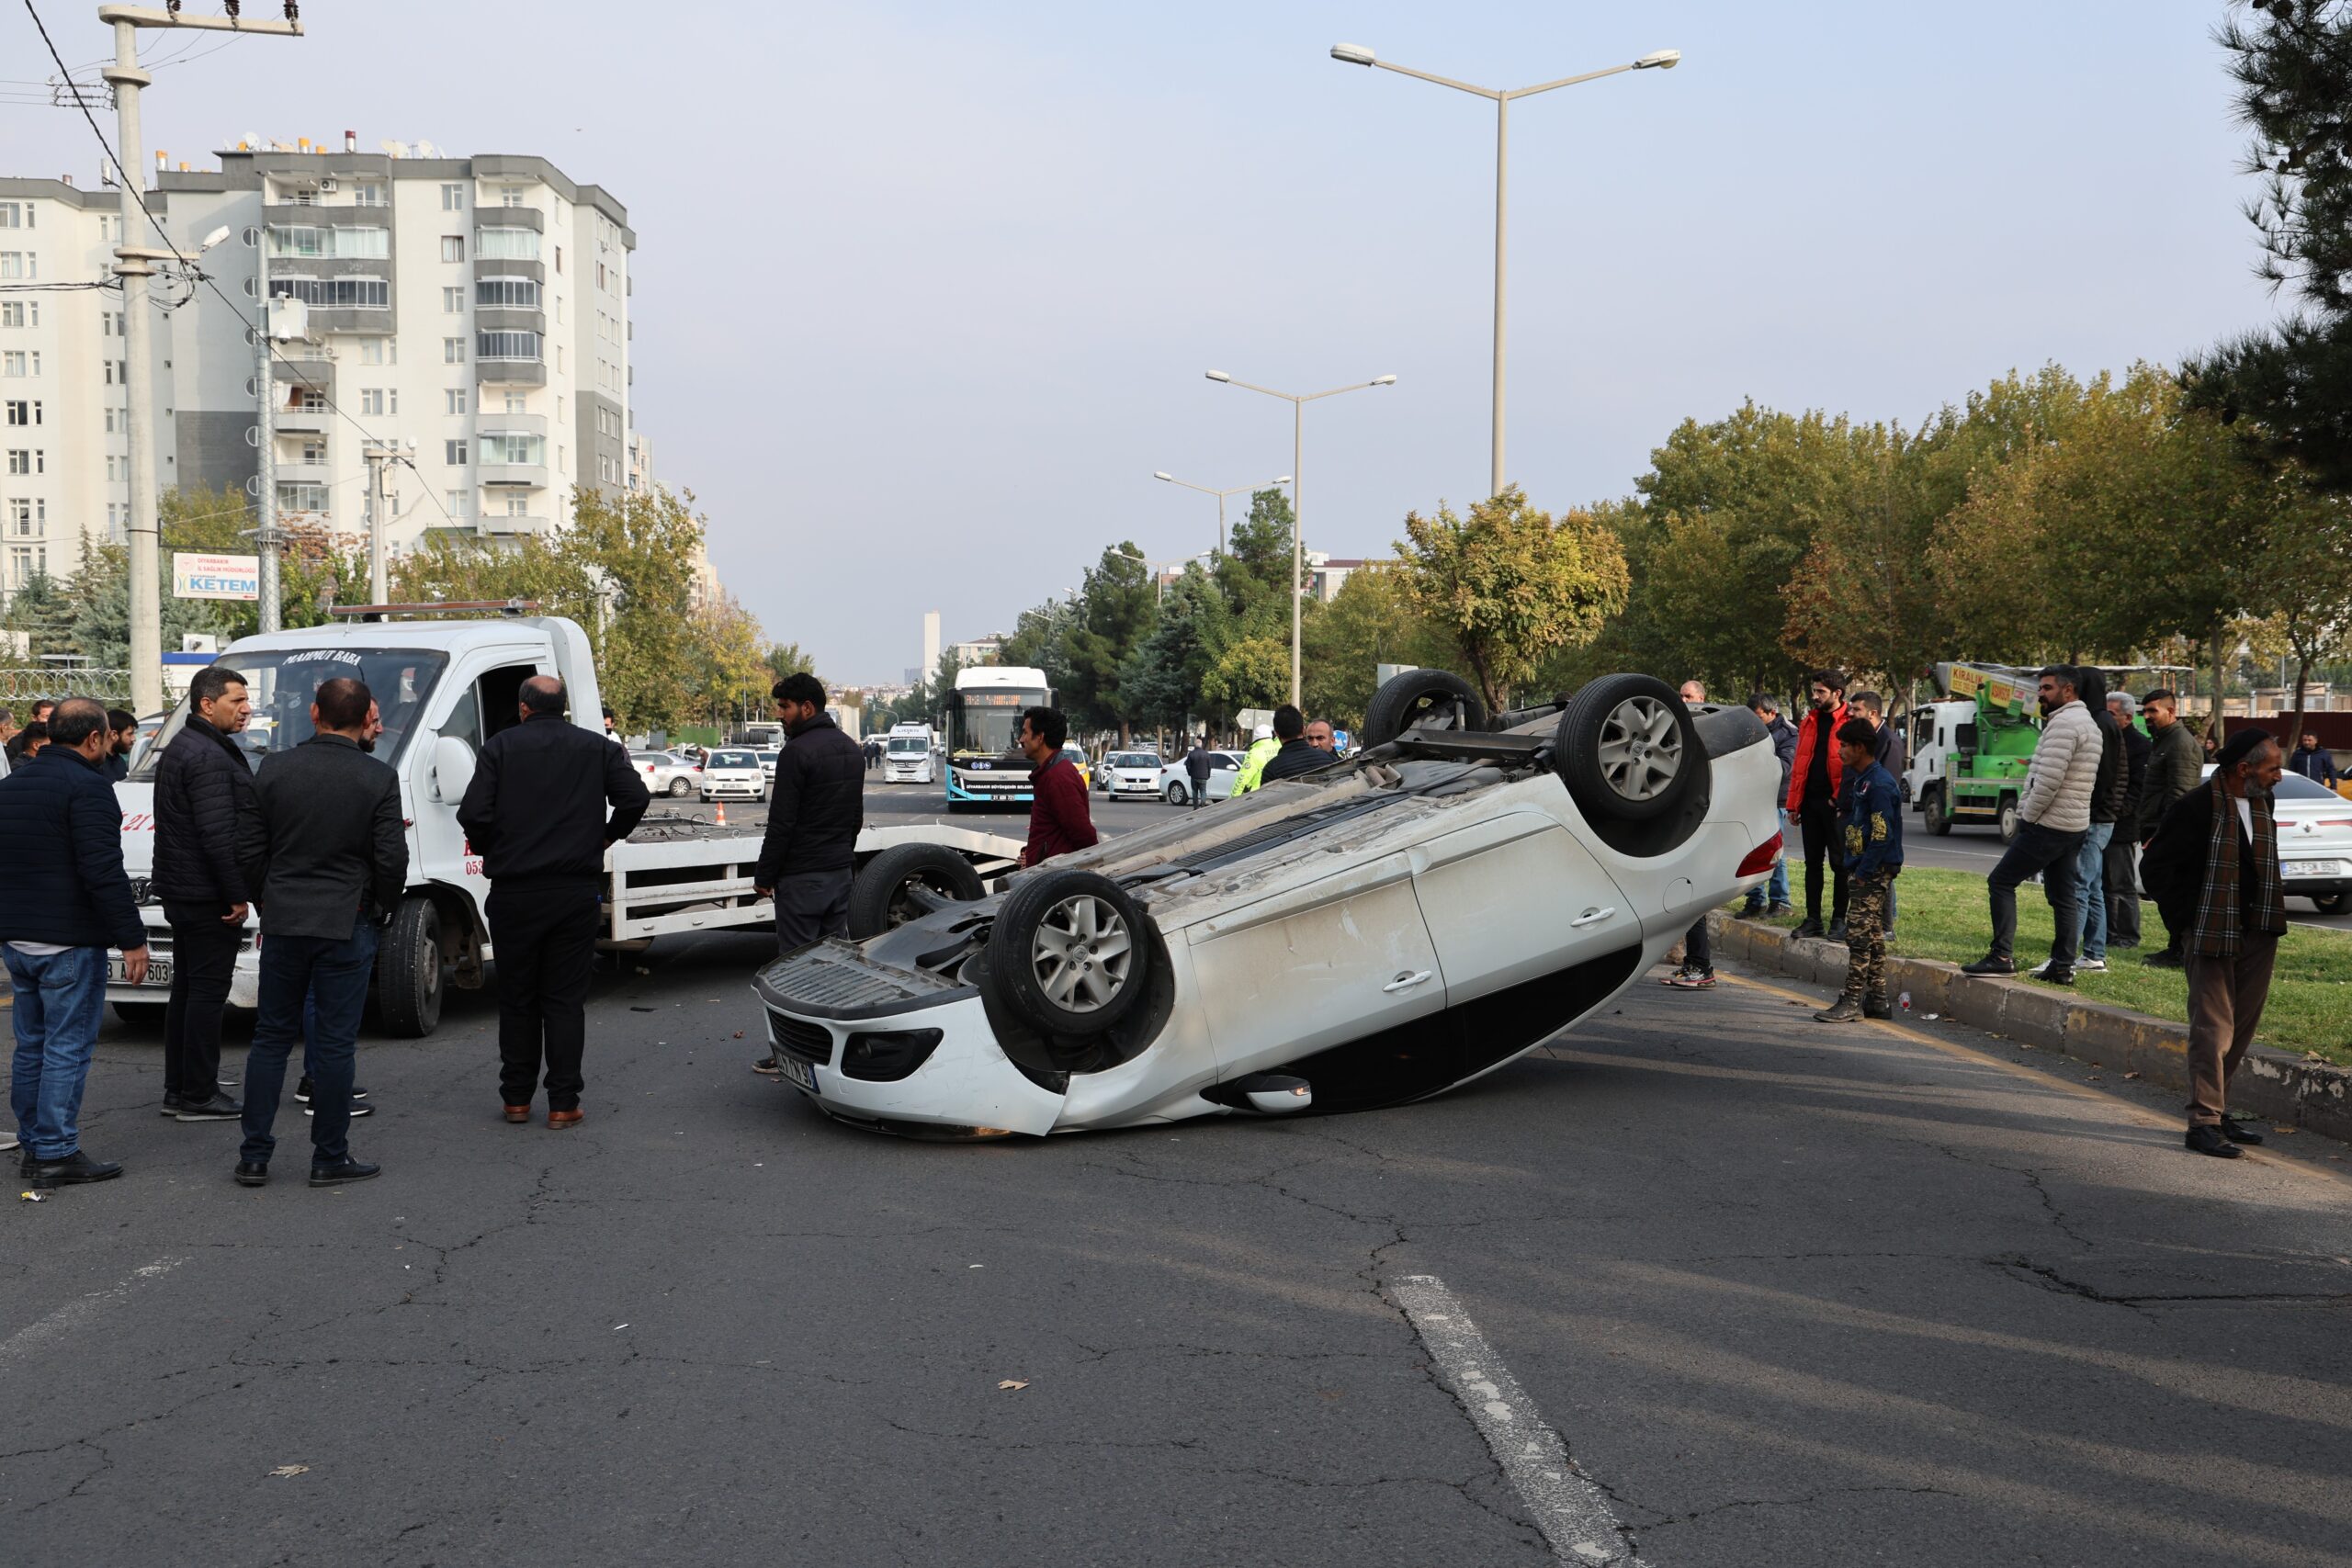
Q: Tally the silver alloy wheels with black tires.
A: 2